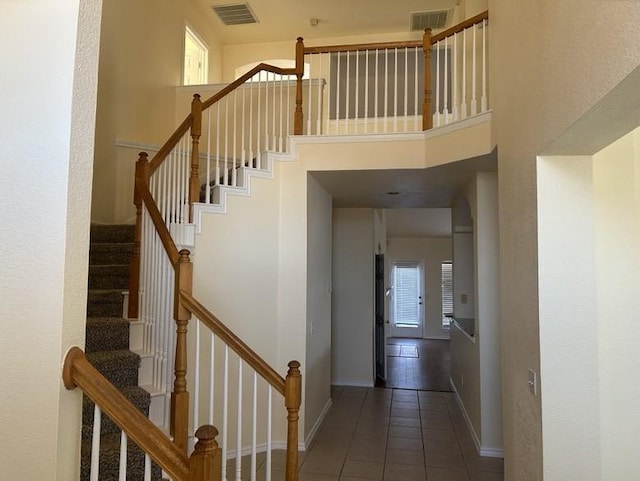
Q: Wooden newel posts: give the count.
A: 7